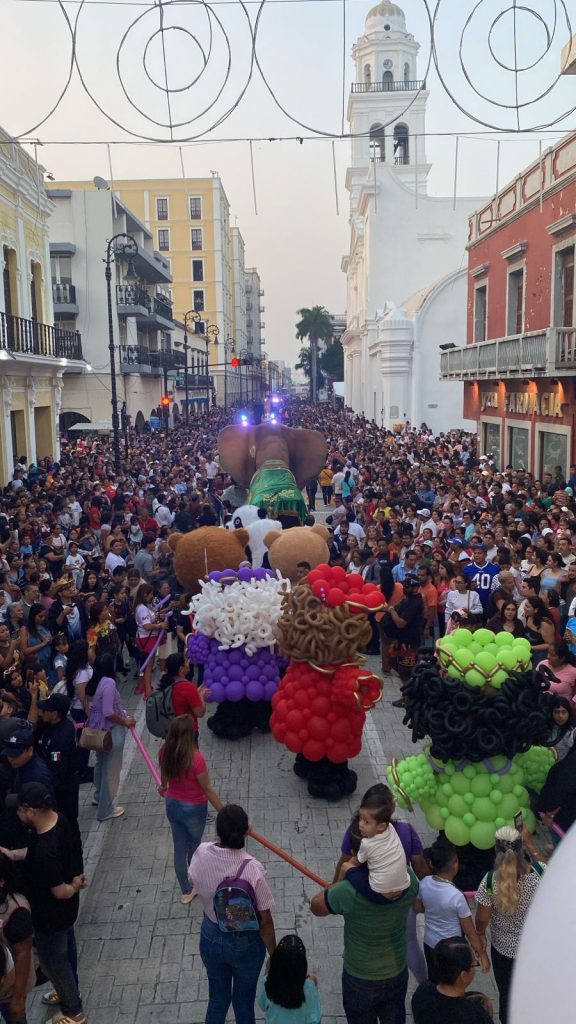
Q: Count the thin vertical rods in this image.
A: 10